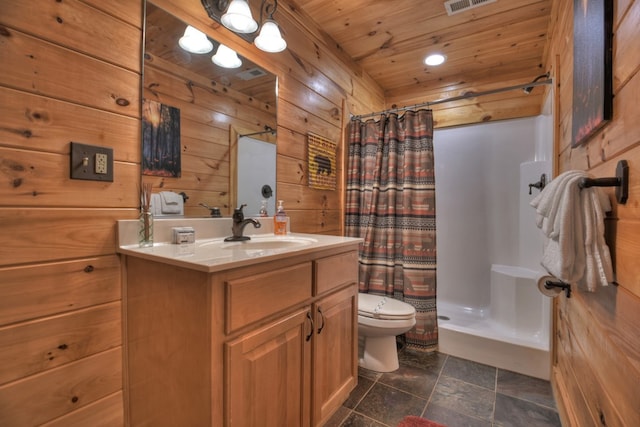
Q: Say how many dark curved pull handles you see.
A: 2